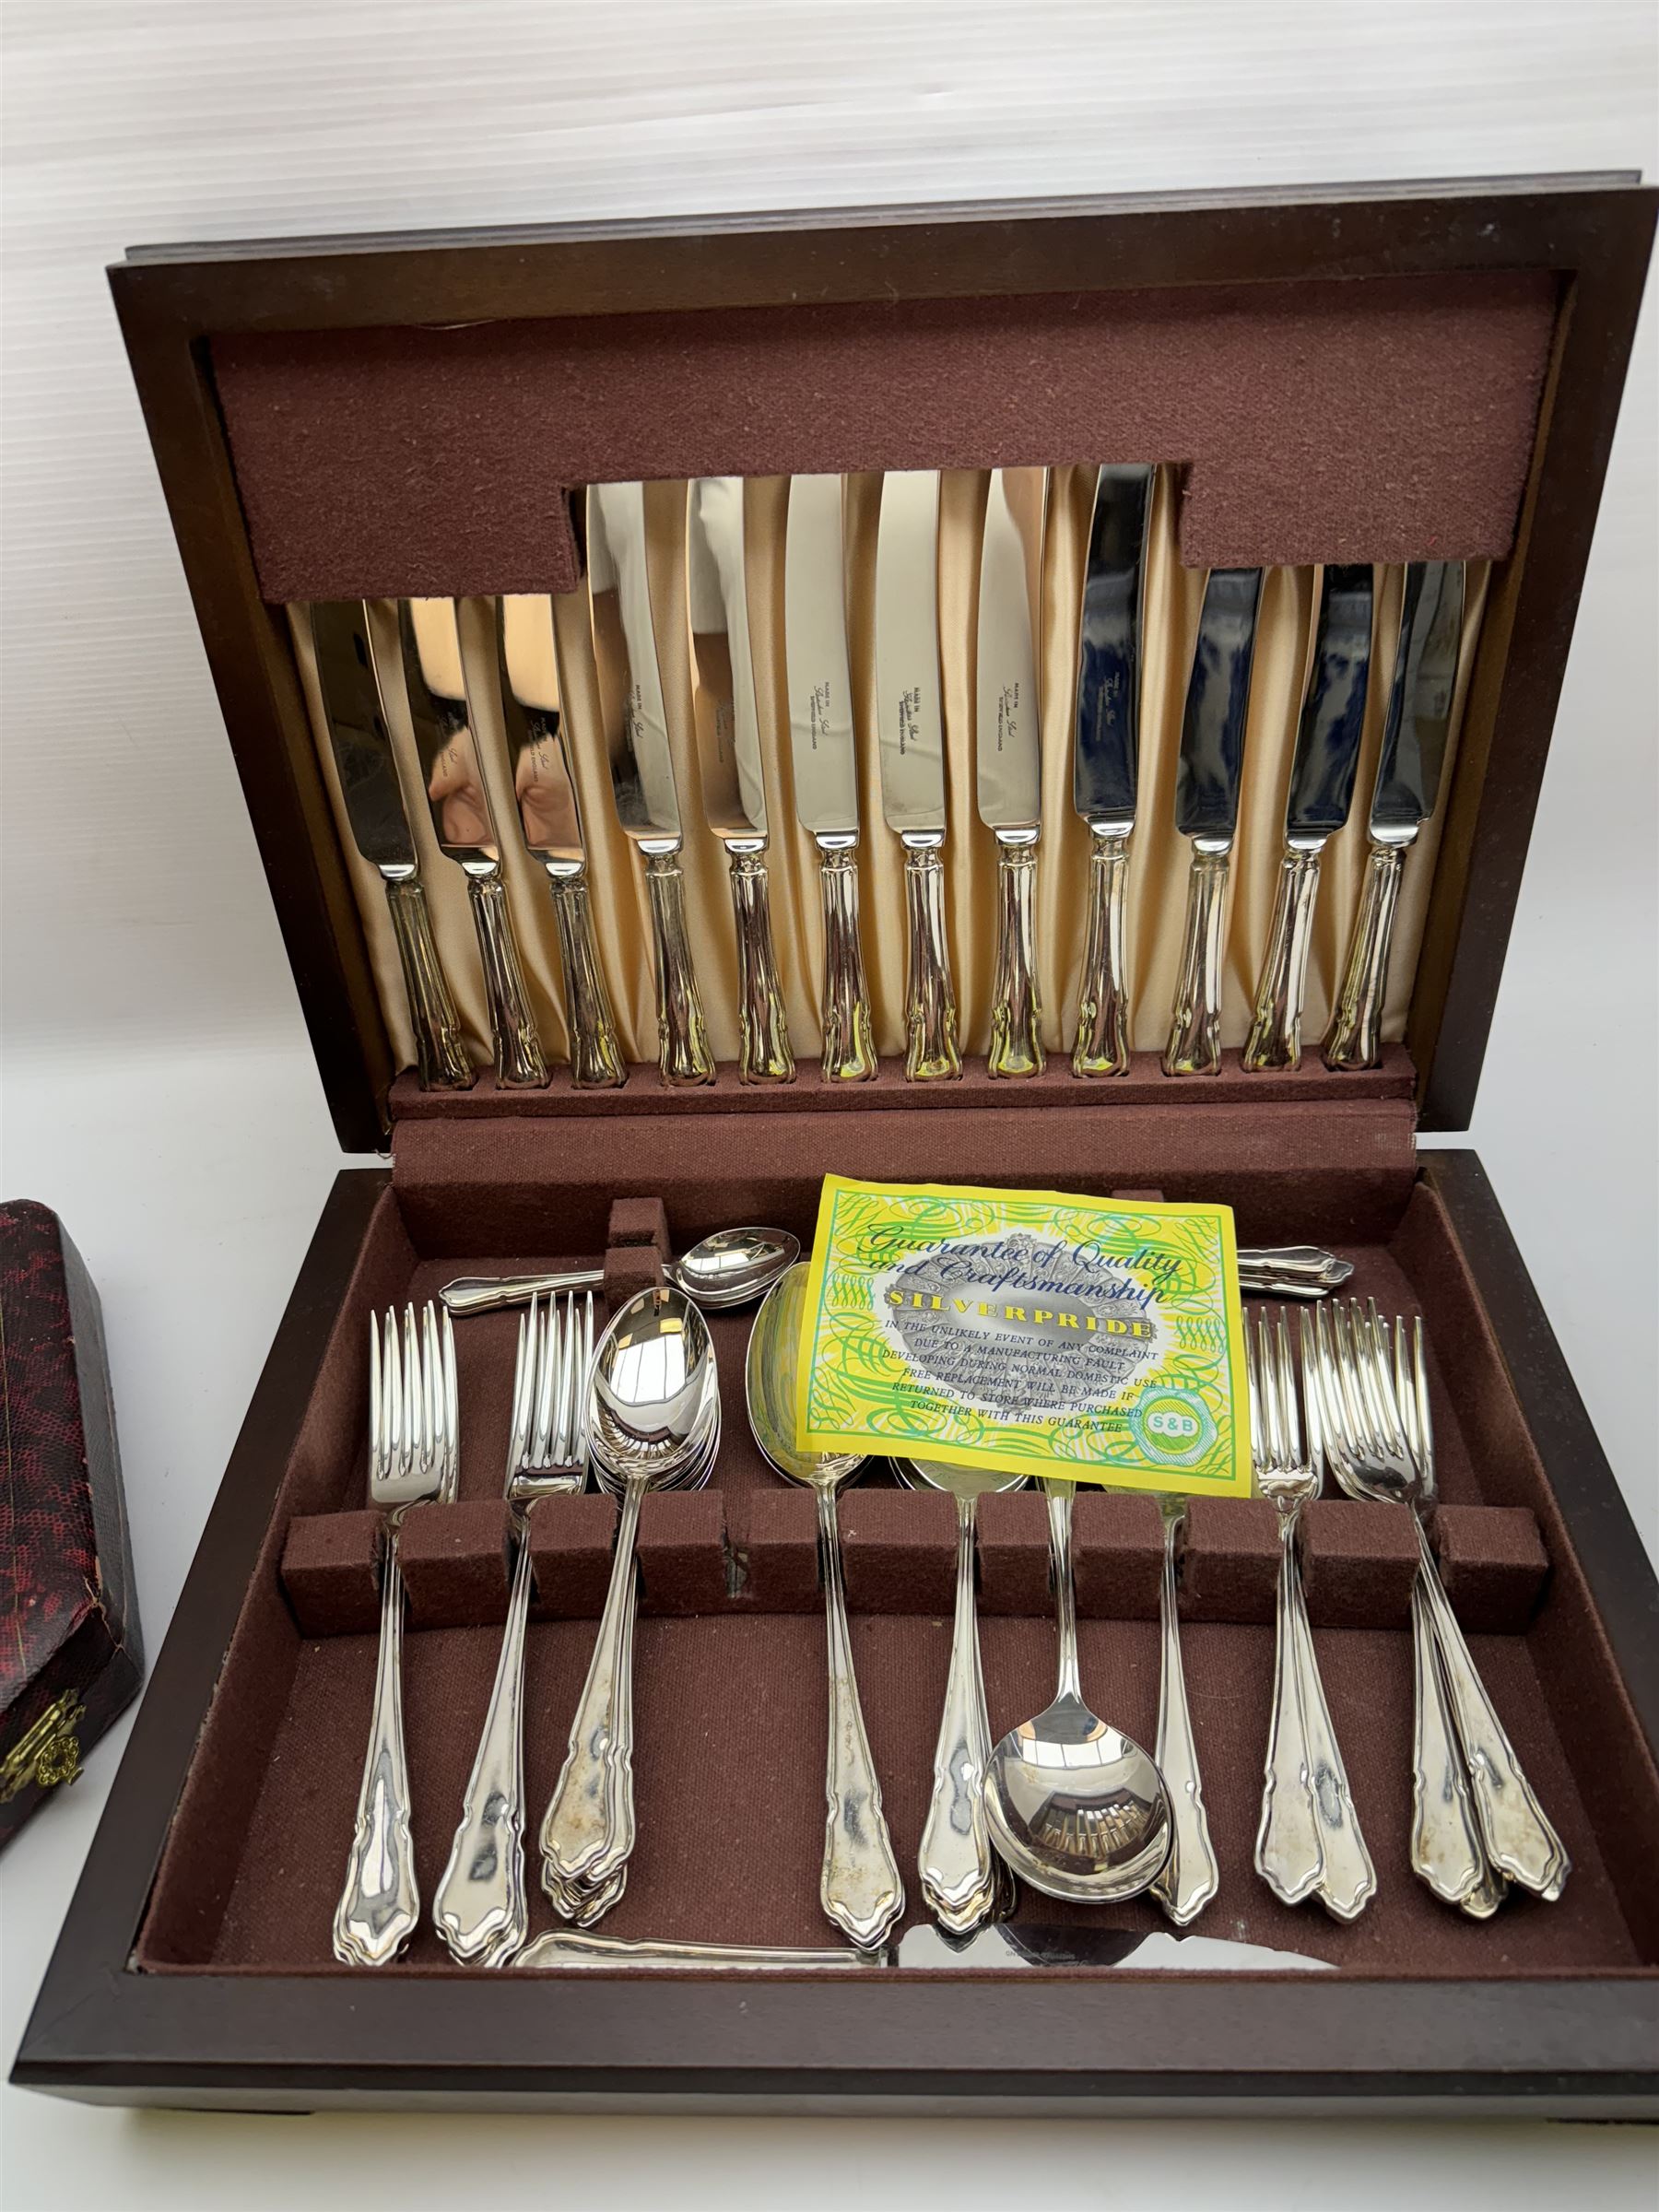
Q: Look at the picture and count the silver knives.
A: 12